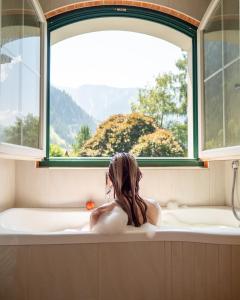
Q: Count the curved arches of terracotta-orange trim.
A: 1